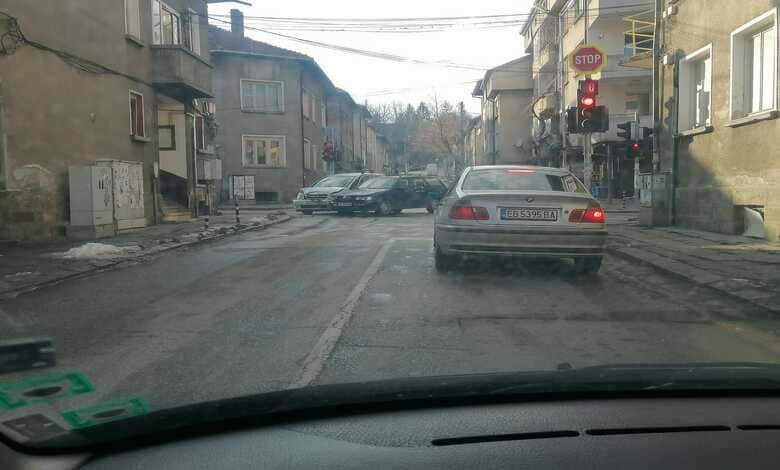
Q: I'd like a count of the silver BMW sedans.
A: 1